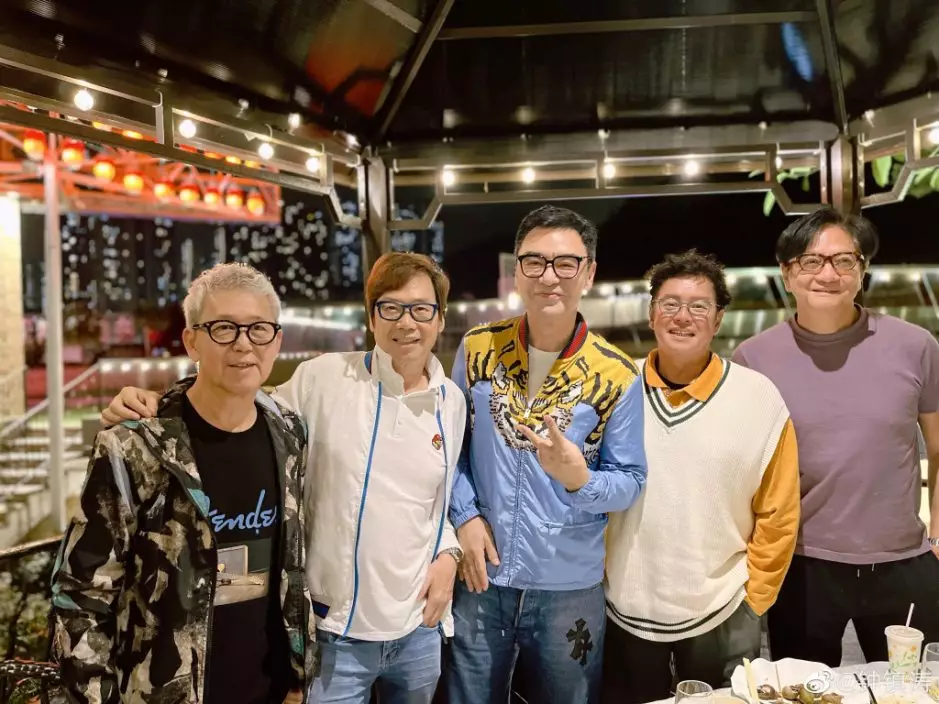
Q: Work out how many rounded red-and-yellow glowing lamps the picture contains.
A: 9